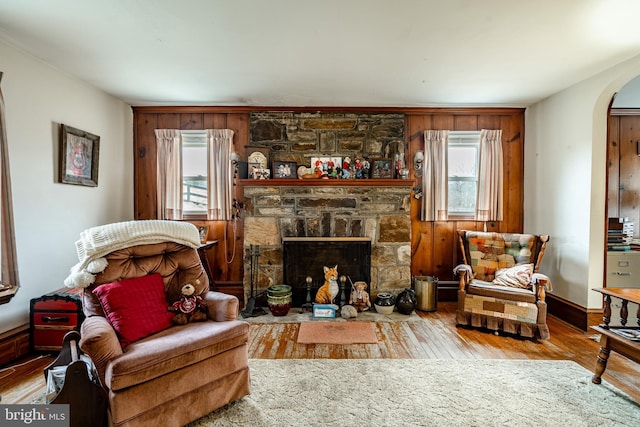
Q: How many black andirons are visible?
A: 2